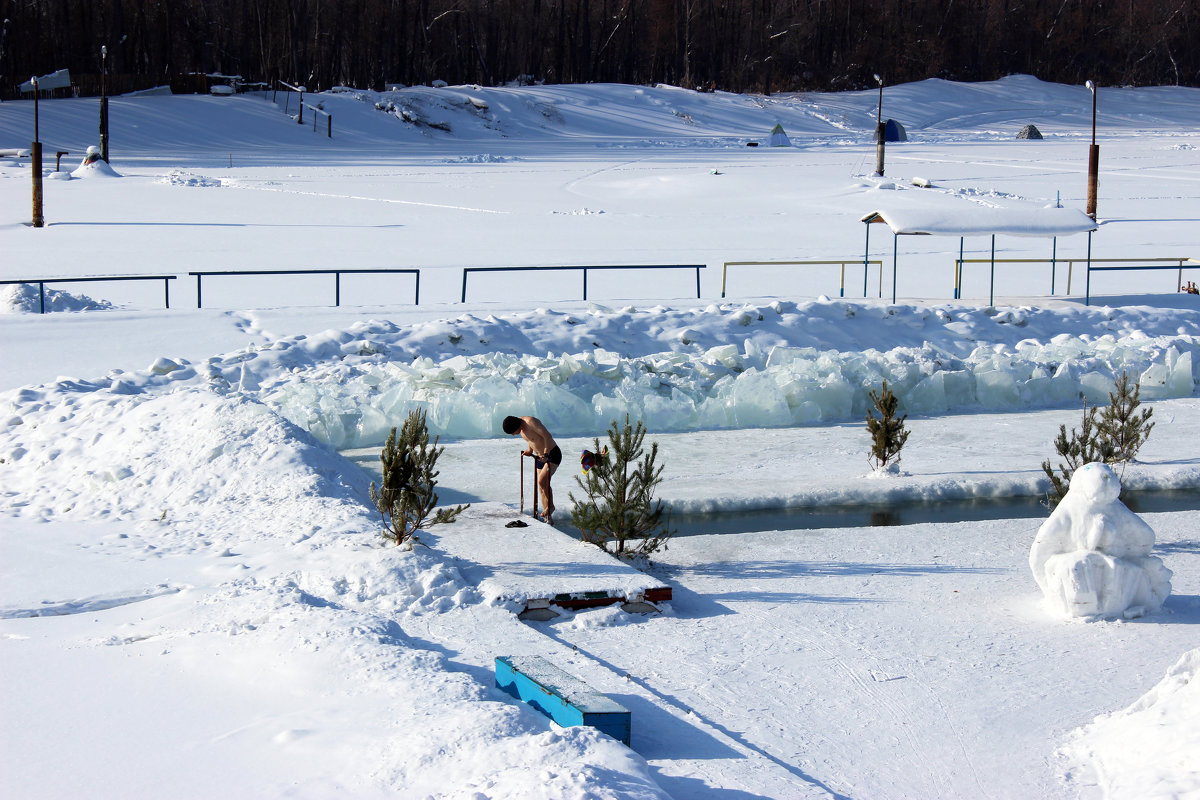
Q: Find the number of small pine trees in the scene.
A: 5